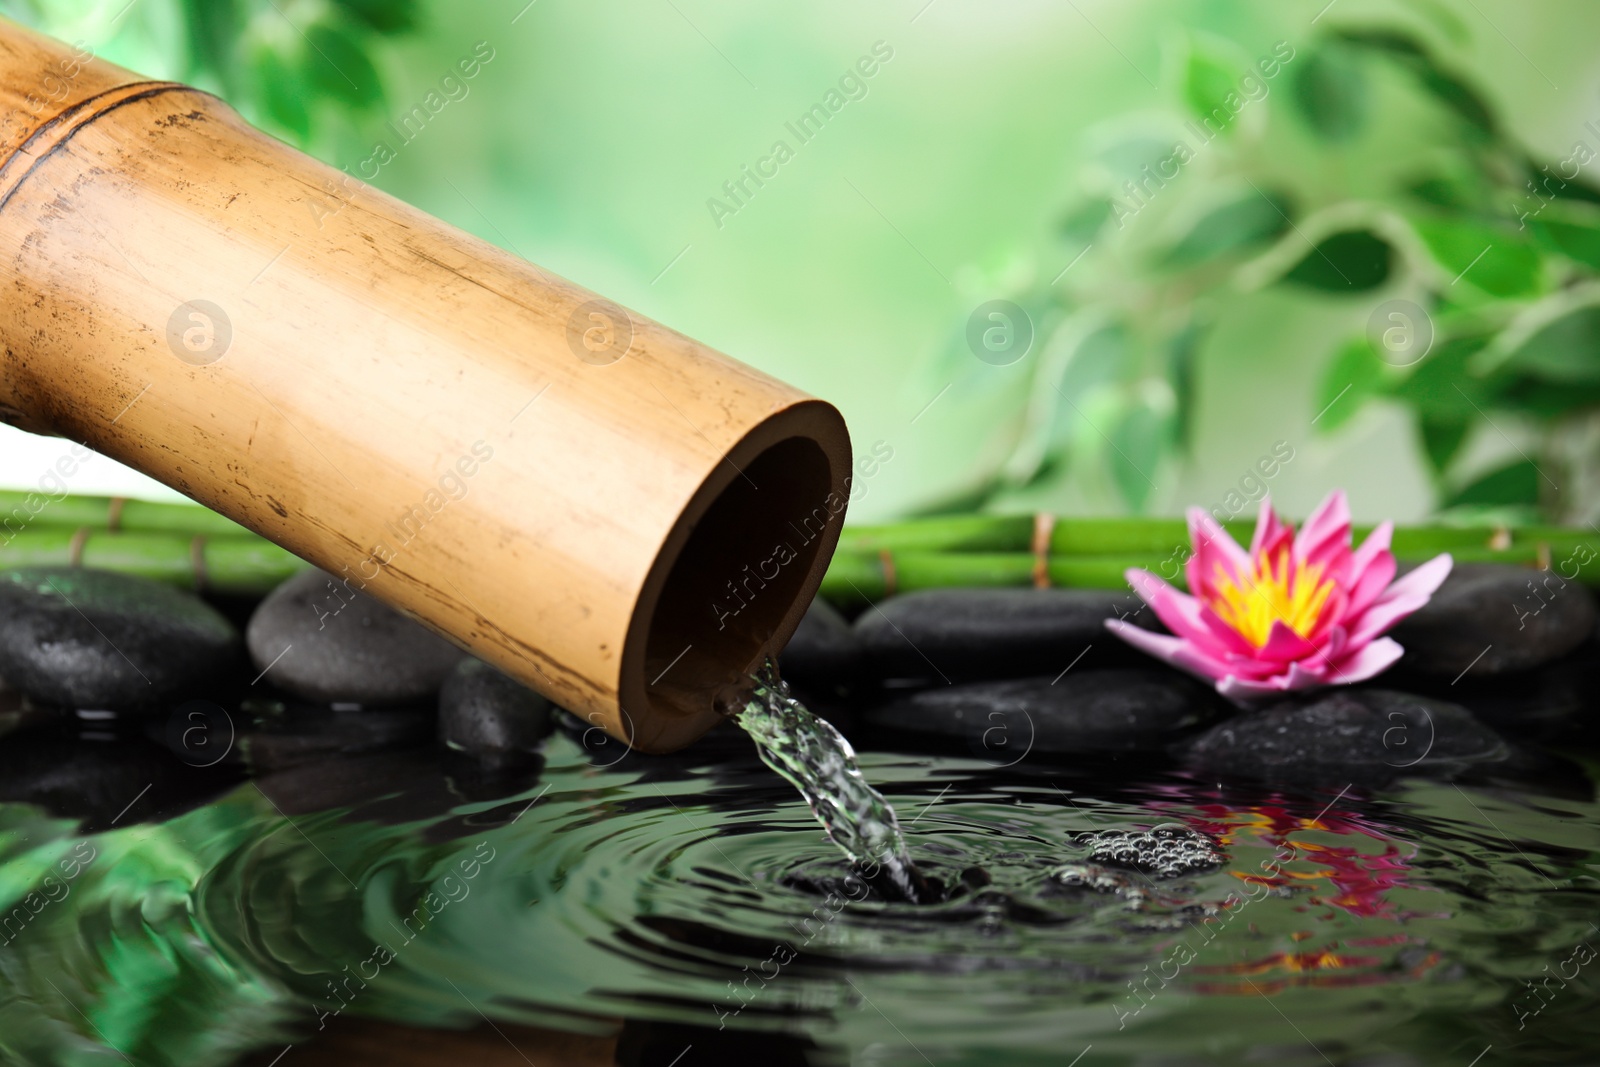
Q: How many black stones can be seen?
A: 8